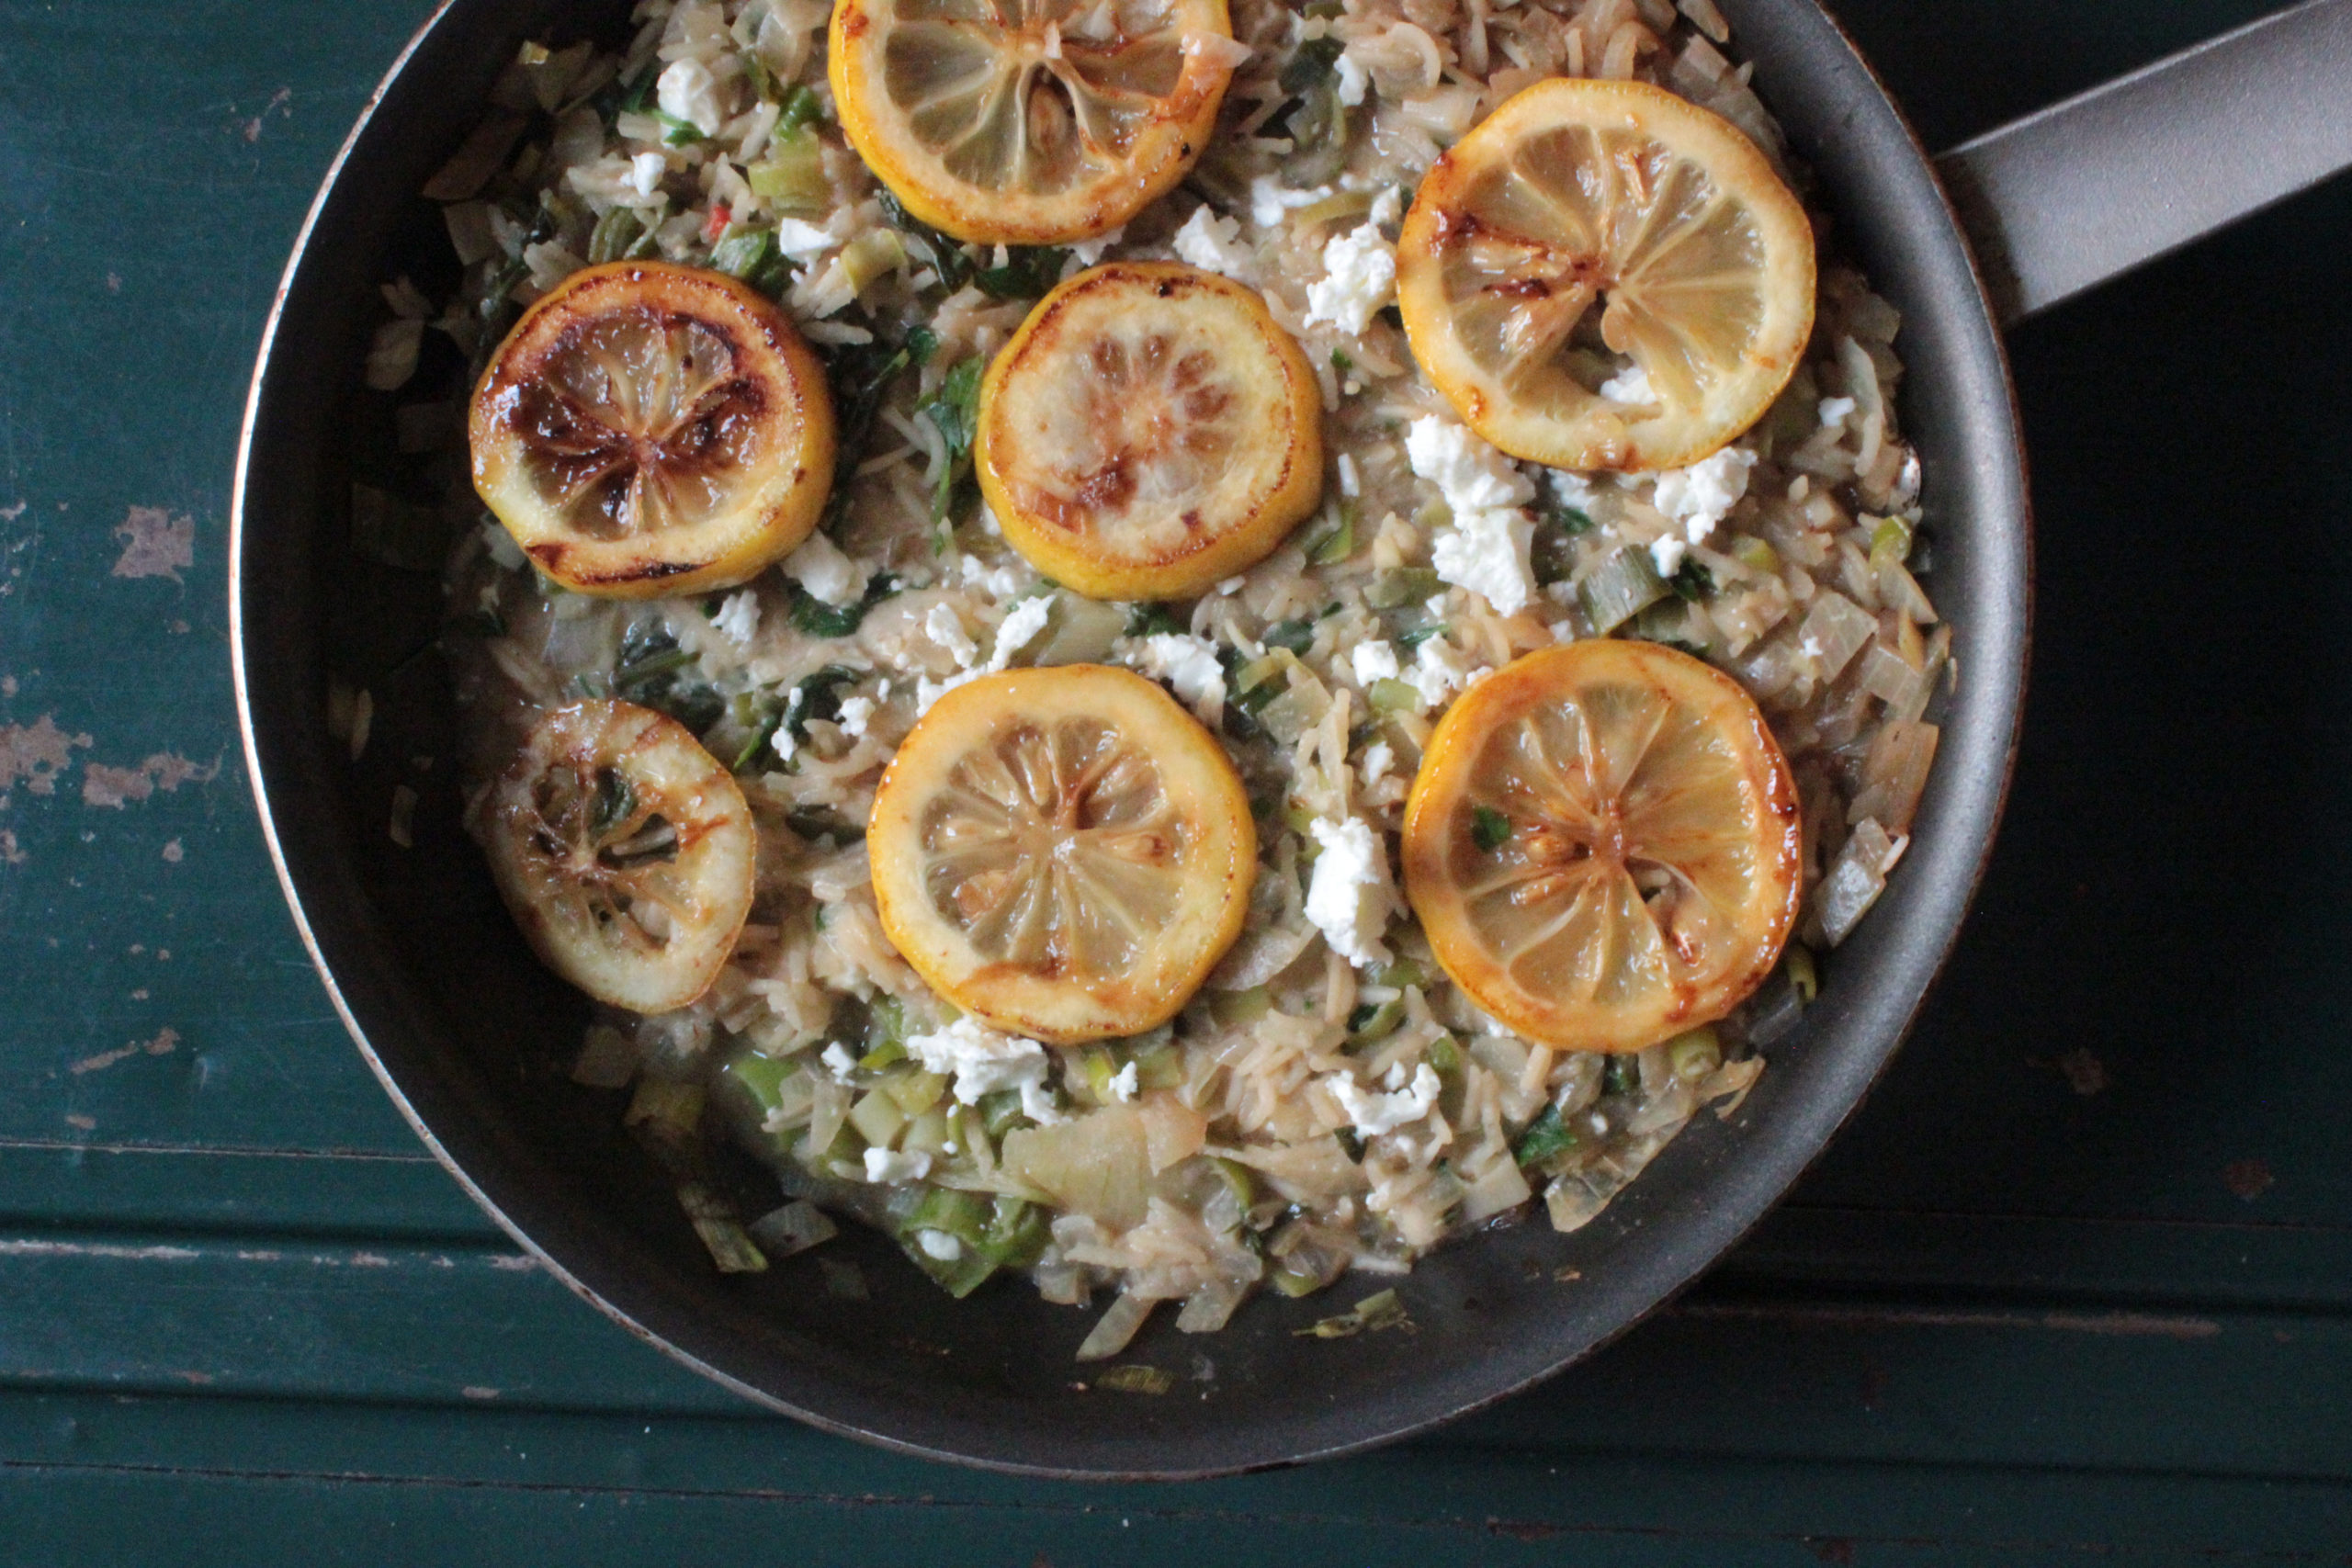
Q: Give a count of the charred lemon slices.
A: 7